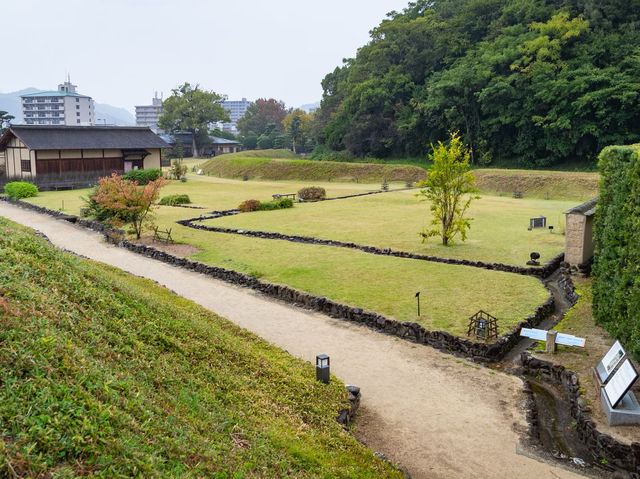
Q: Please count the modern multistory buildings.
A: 3